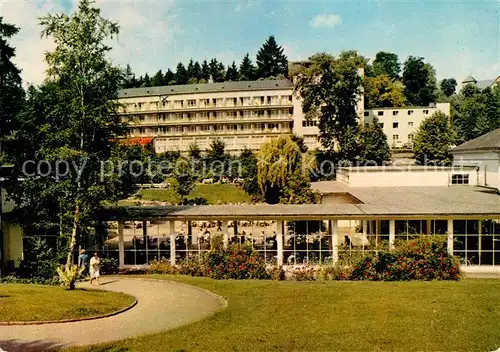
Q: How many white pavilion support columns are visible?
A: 7